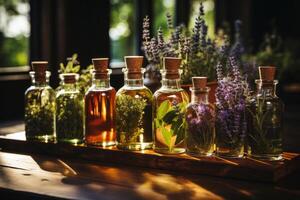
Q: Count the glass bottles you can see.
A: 8